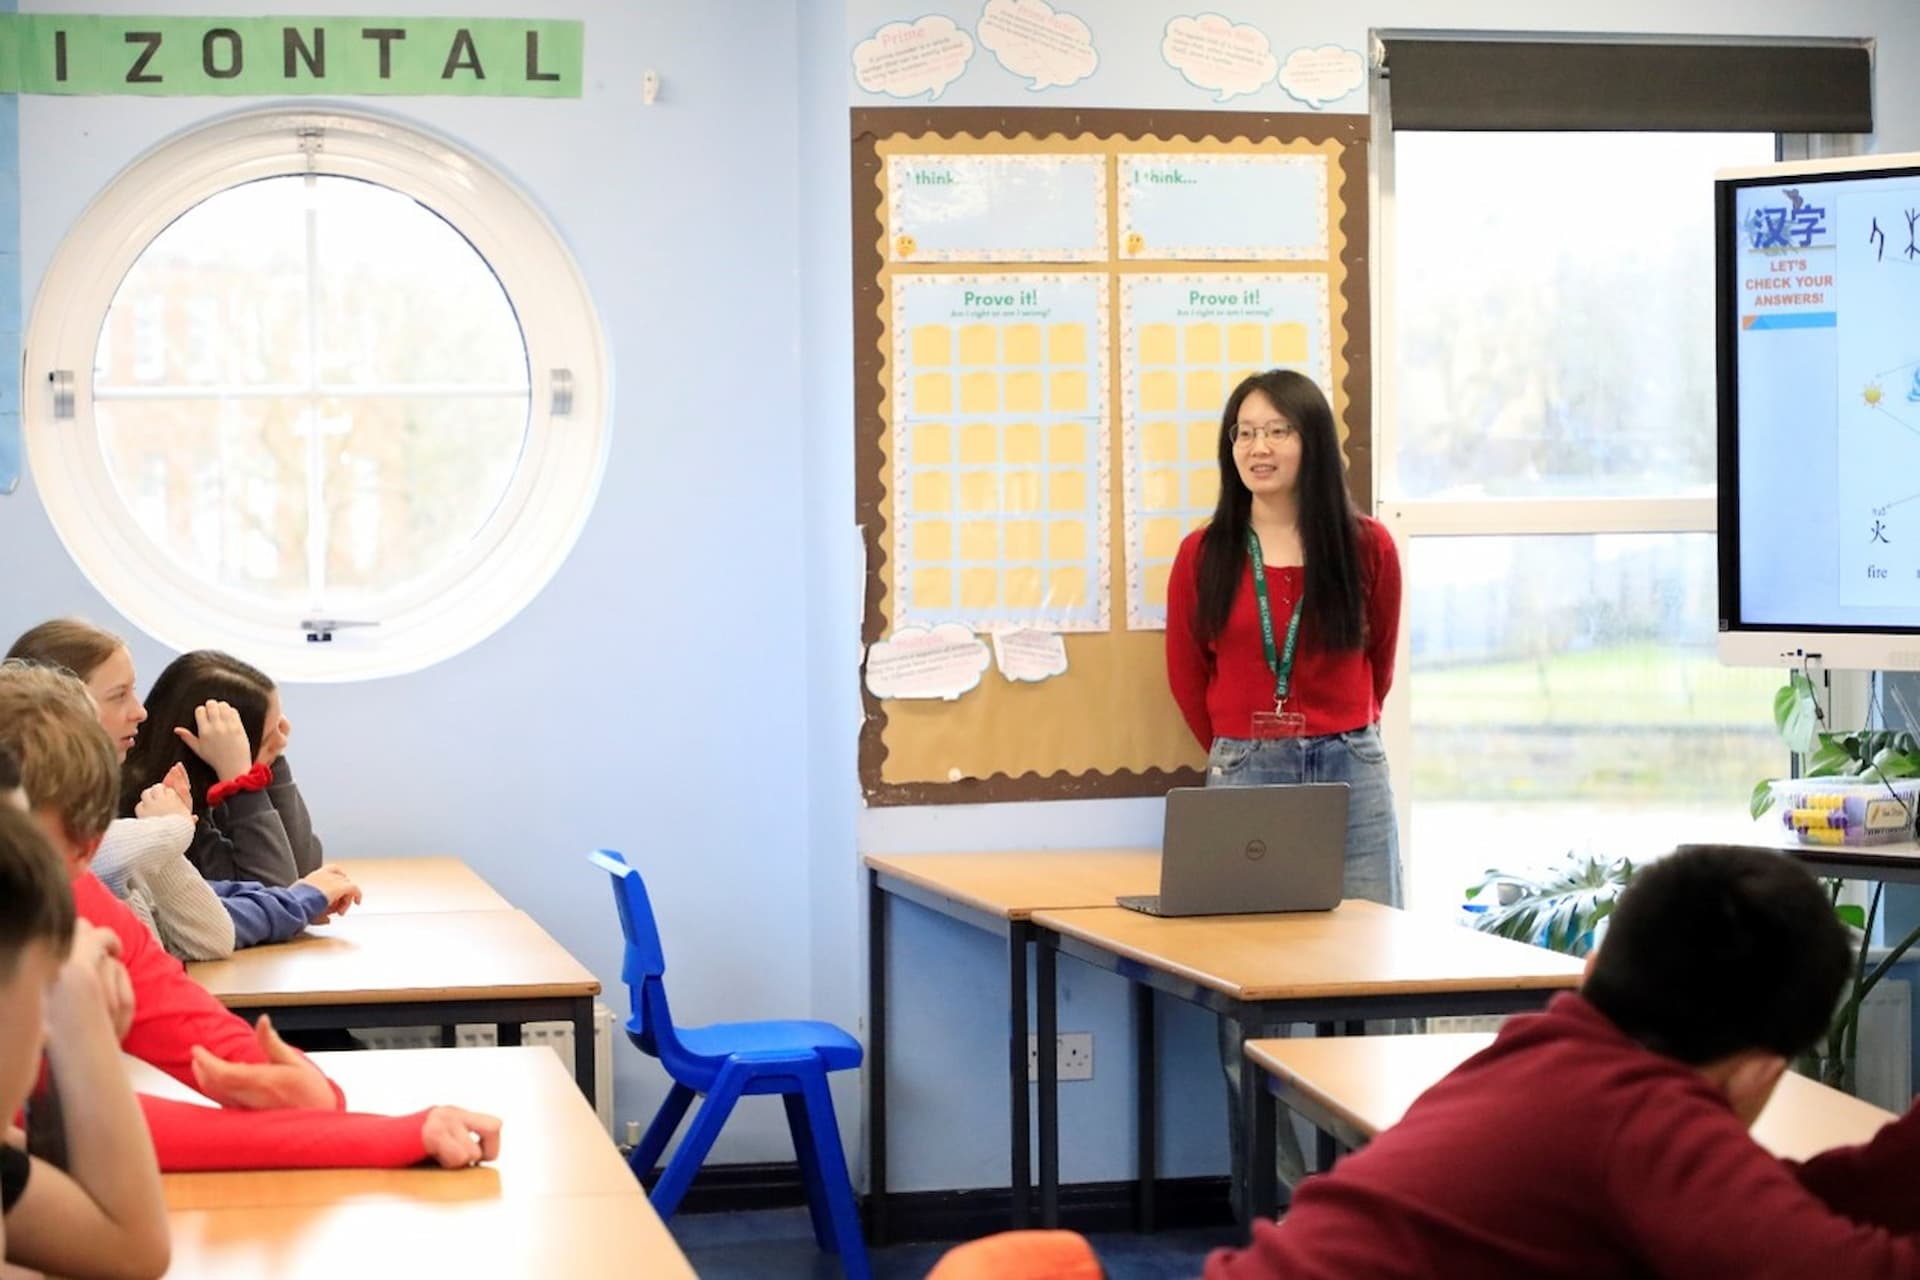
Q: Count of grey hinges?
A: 2